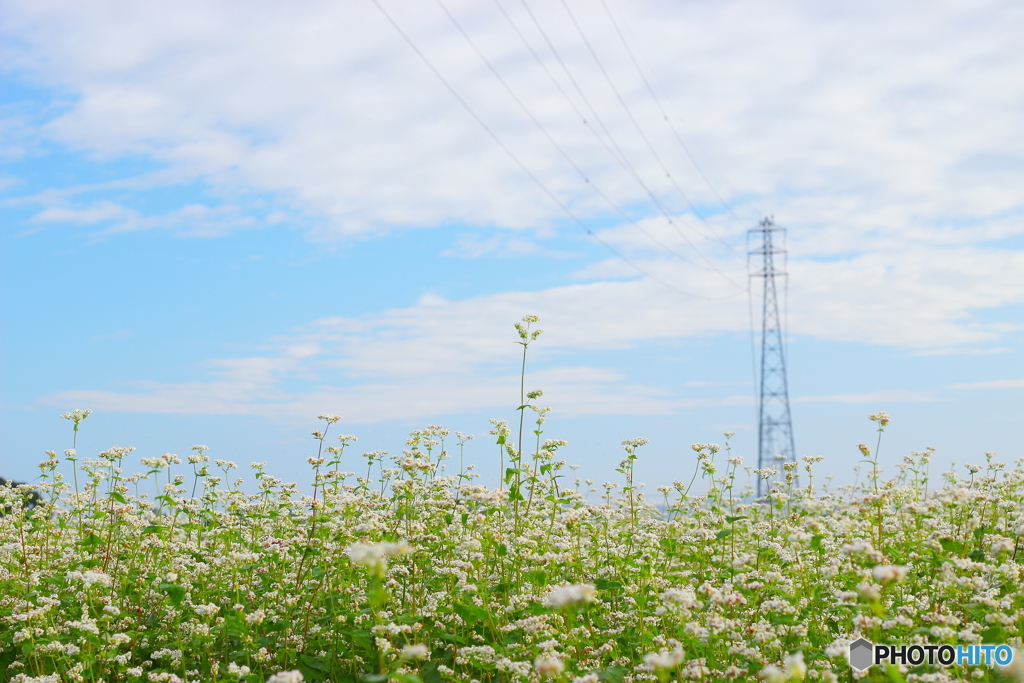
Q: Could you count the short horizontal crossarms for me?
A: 3